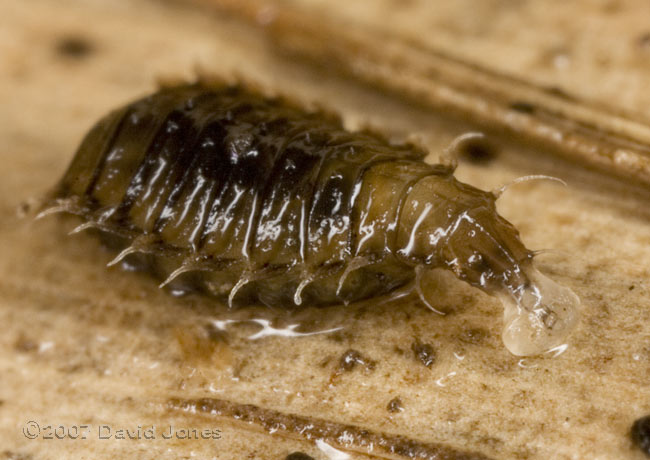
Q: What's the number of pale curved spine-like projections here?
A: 11